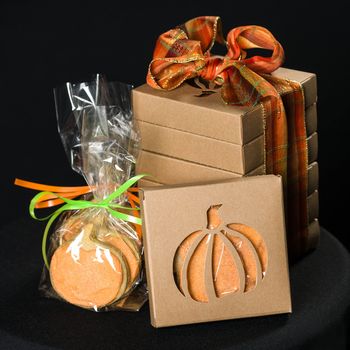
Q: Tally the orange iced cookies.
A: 3